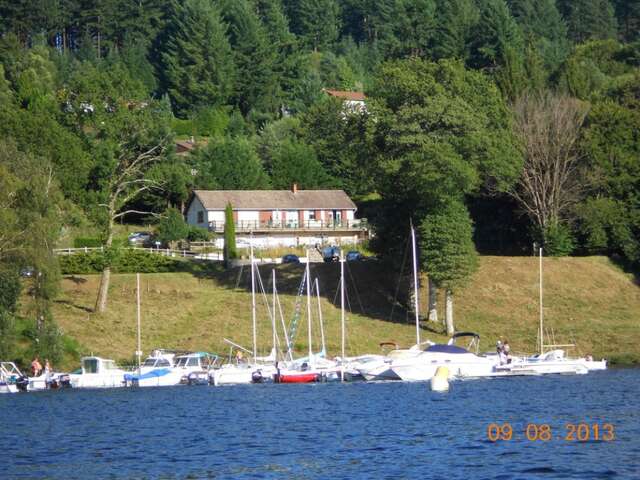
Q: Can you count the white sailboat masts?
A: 8